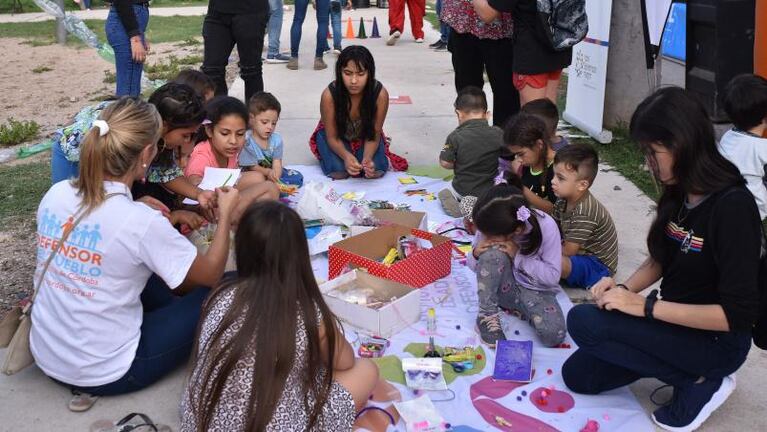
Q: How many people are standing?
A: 9